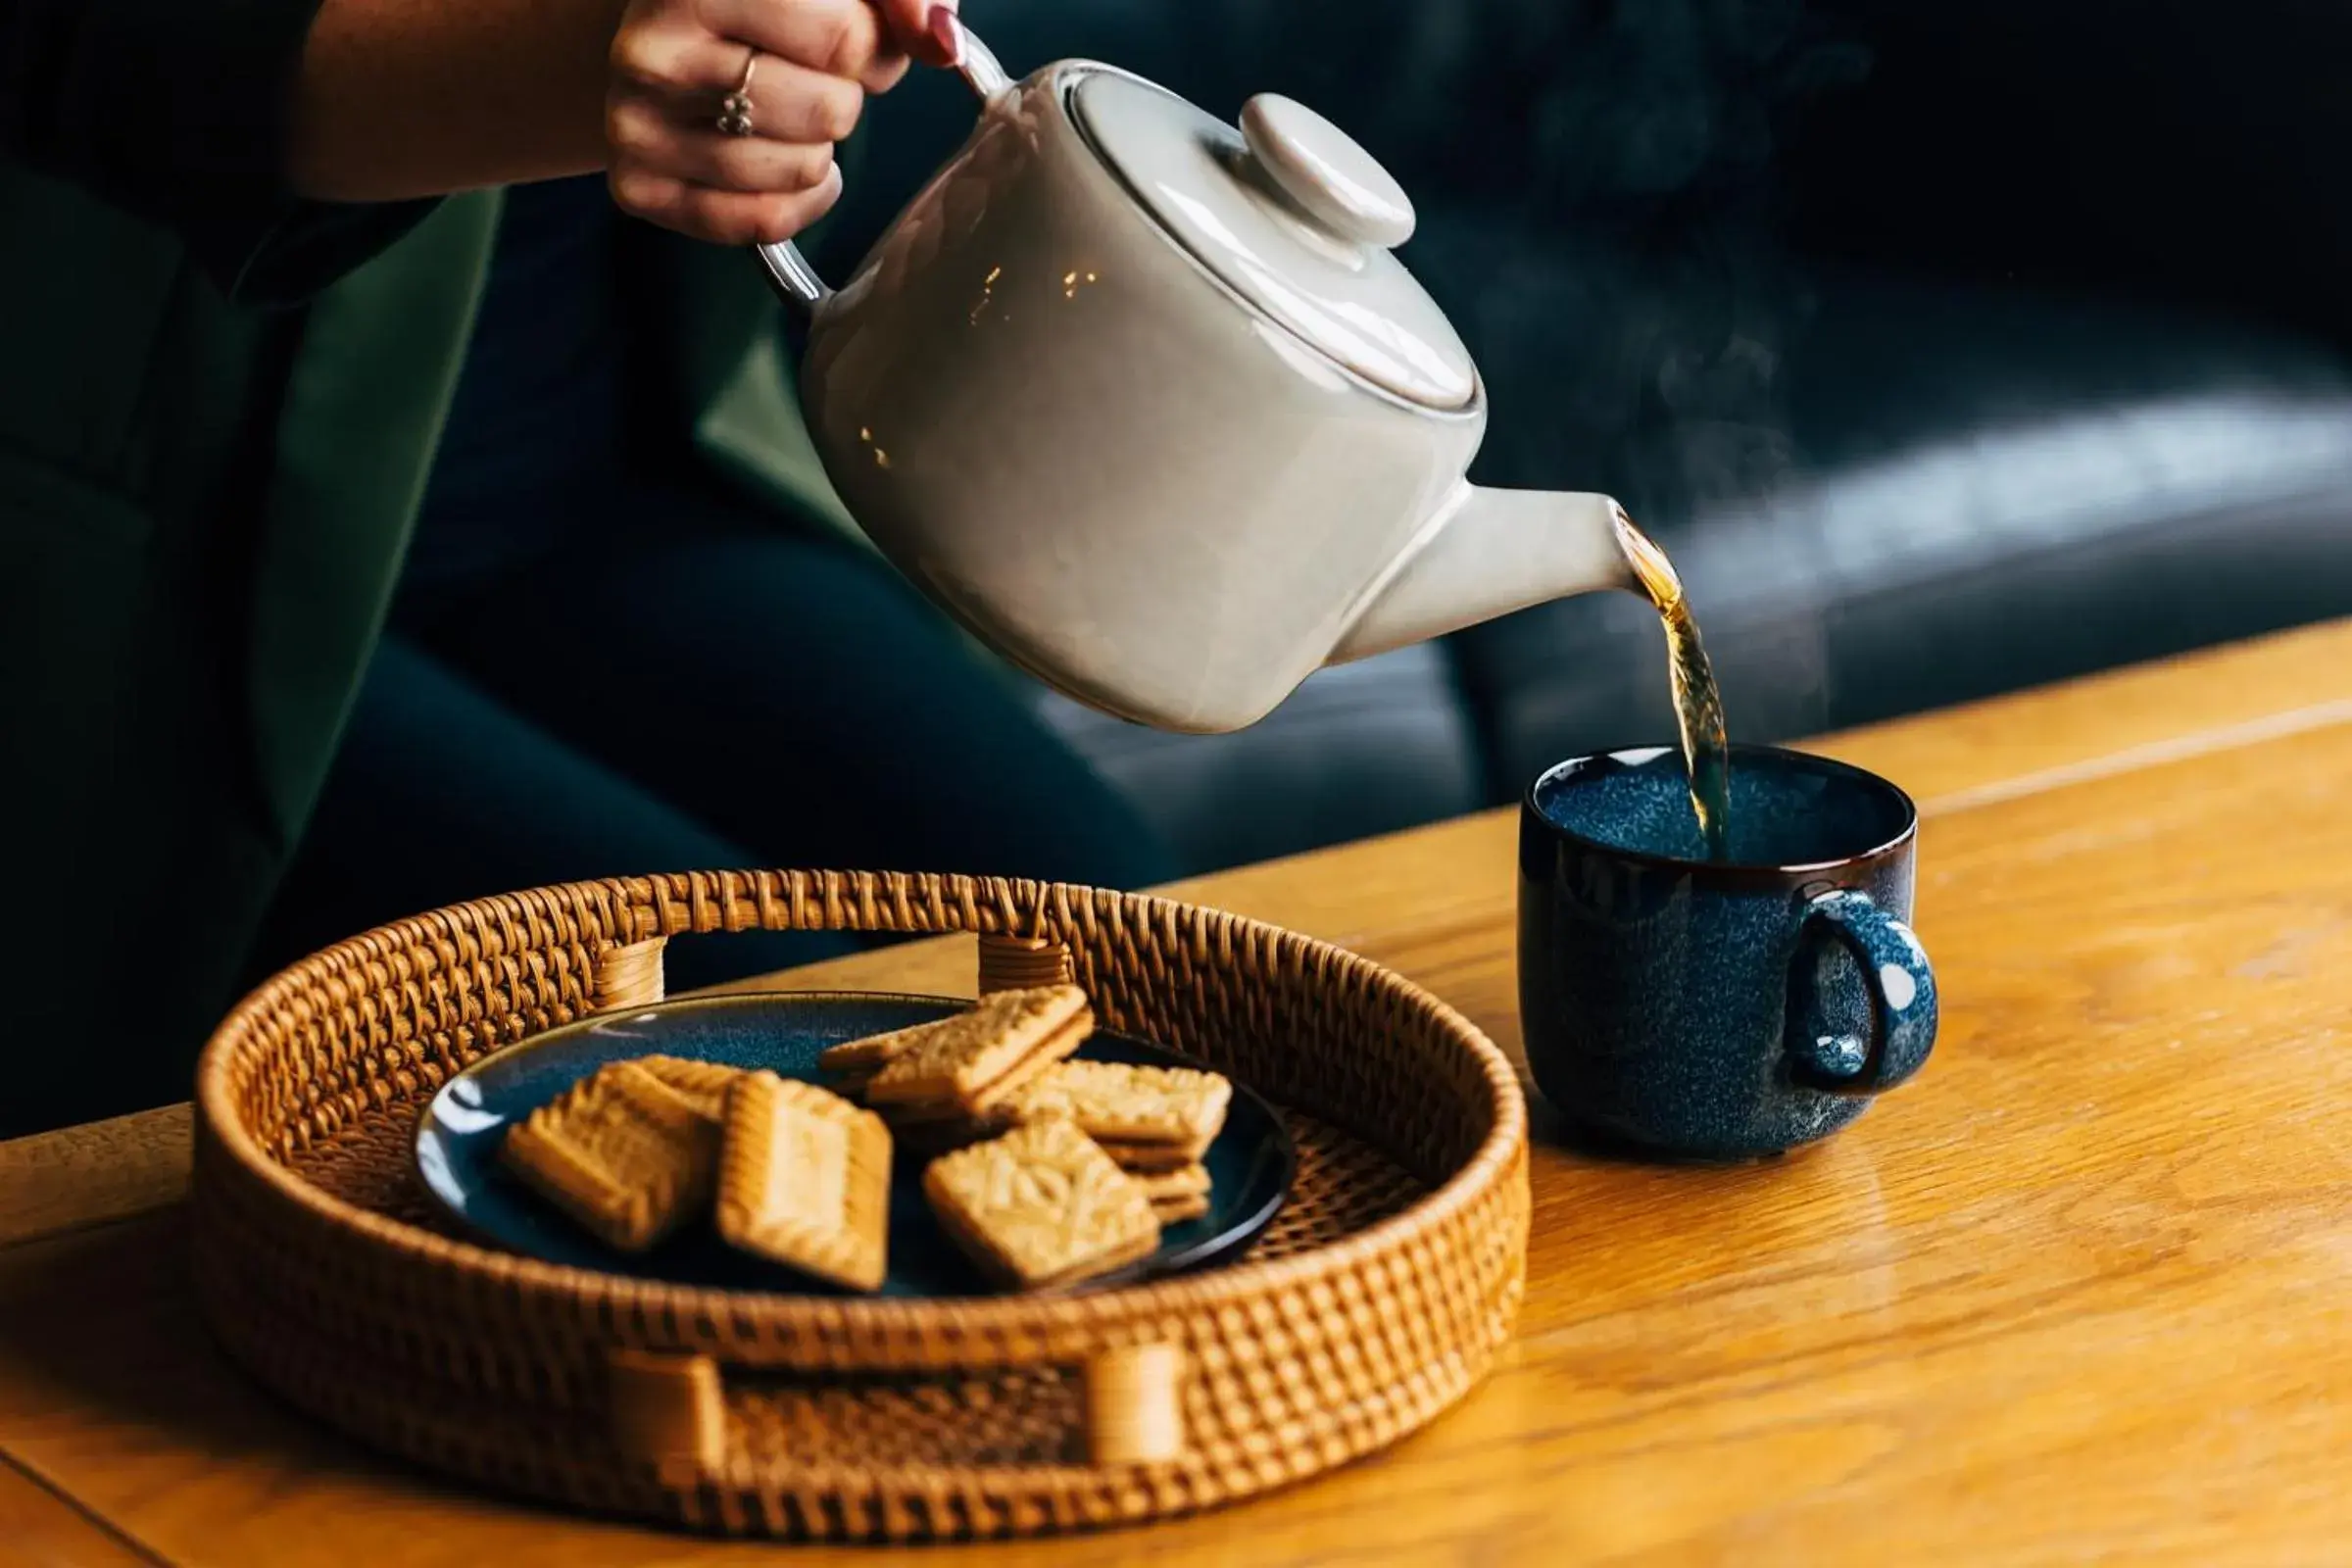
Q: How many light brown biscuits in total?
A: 8